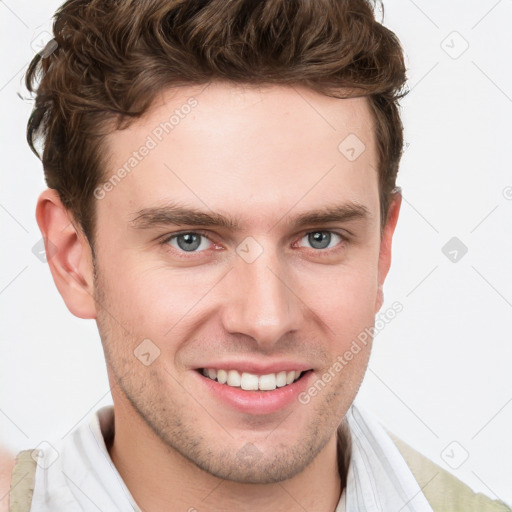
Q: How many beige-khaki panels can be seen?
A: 2